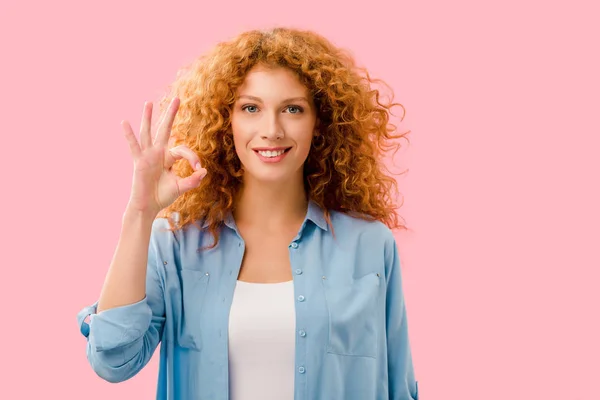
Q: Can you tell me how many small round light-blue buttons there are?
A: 5